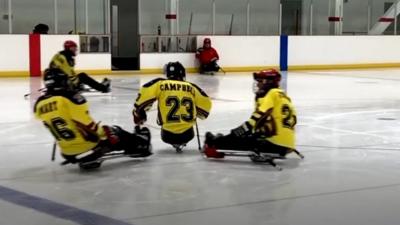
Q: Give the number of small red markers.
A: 3